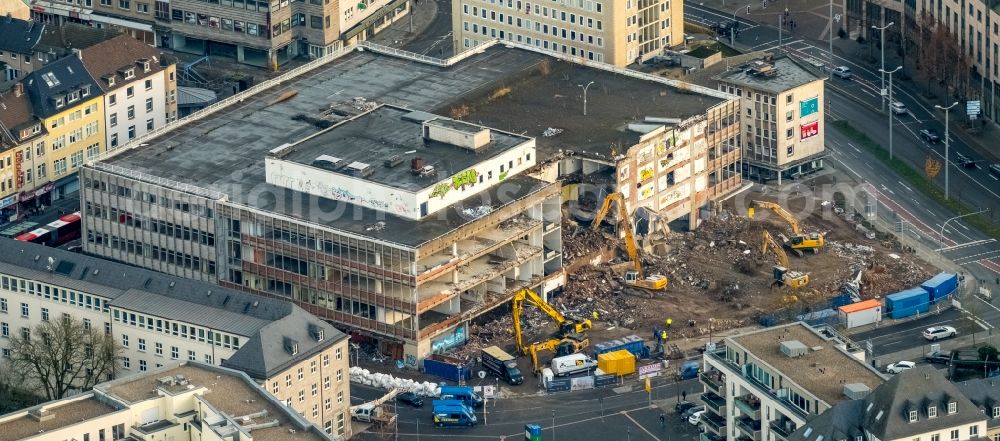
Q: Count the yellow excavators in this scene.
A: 5